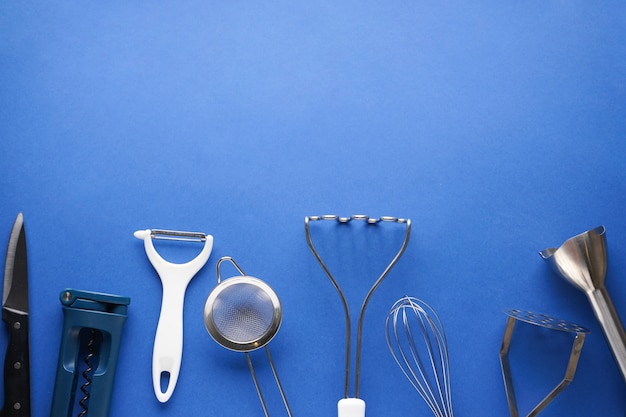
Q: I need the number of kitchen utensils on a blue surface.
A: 8